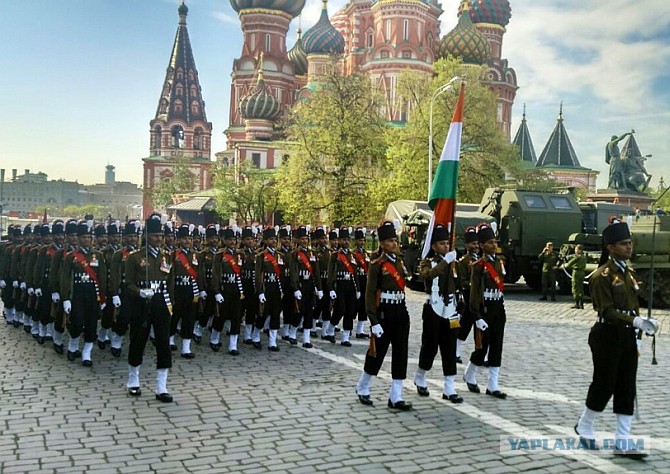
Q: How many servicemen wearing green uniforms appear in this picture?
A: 2